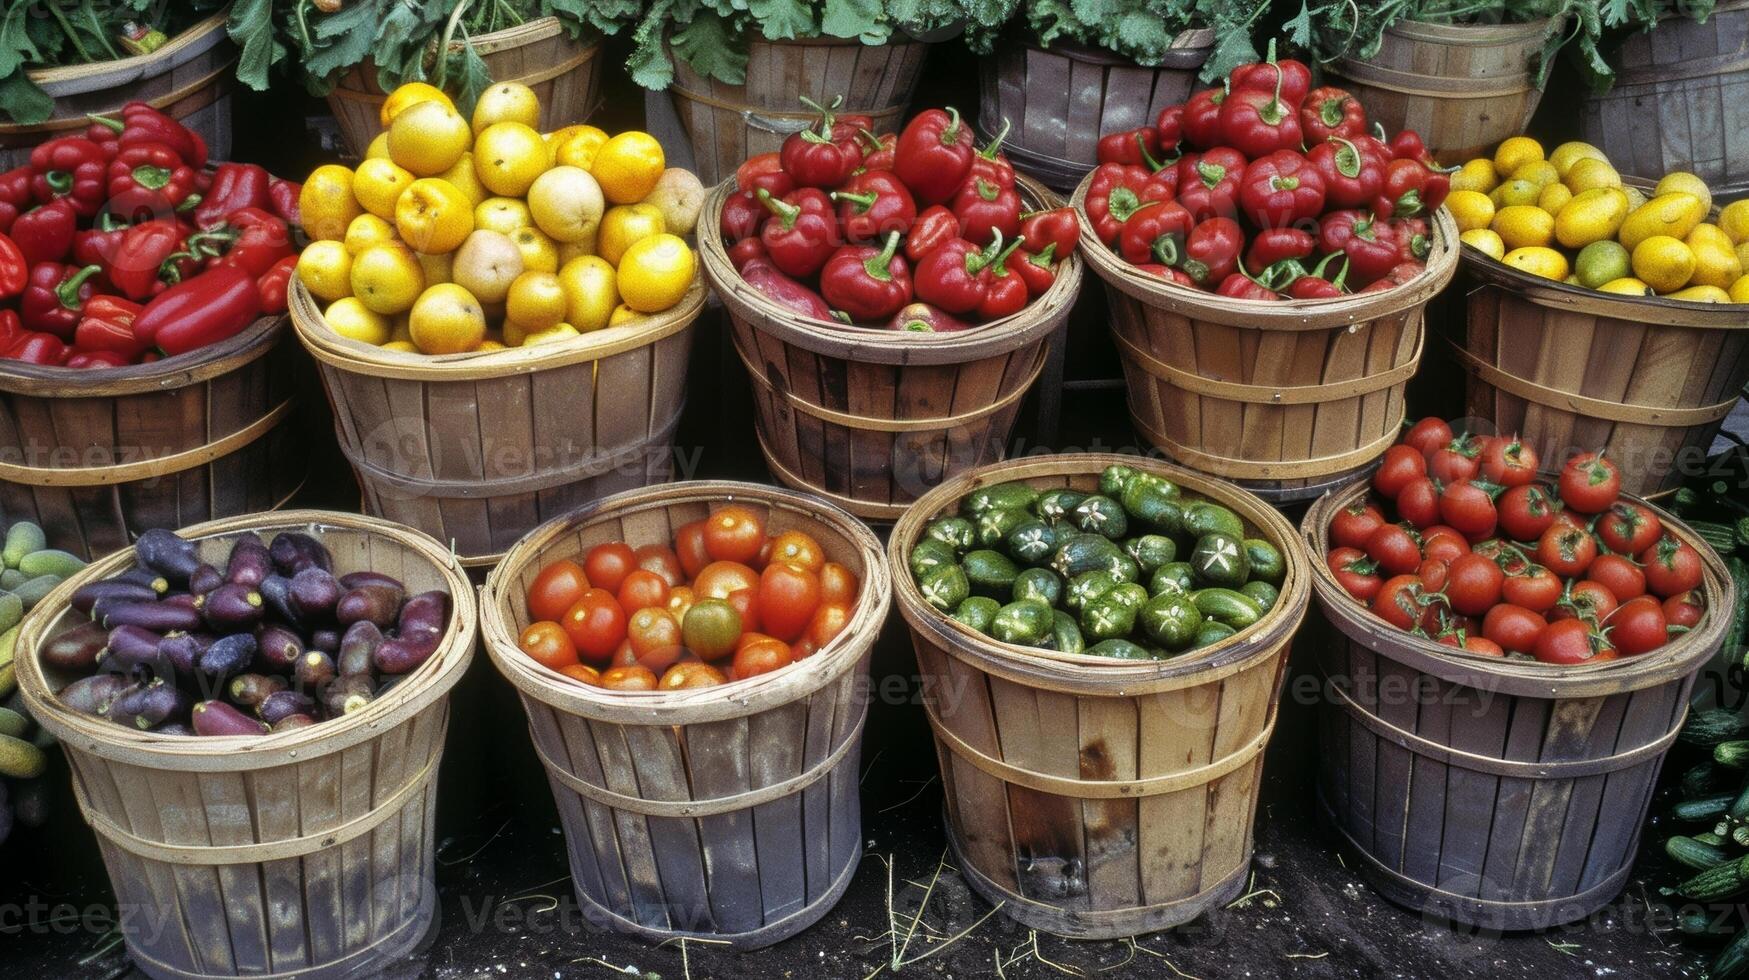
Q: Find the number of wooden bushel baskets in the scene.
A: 15